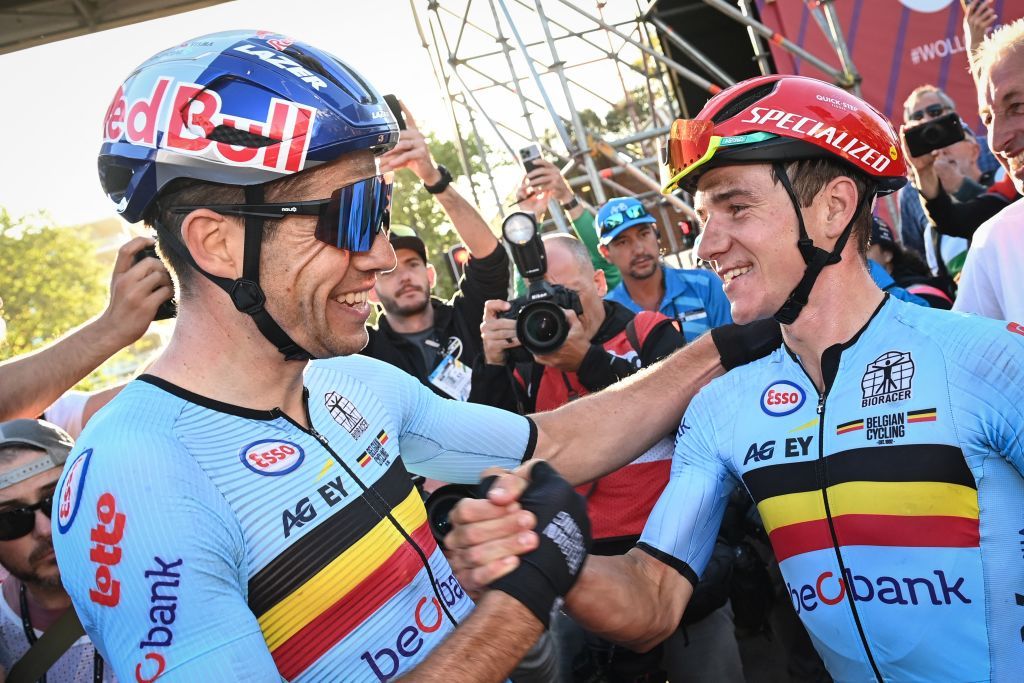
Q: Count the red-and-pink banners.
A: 1